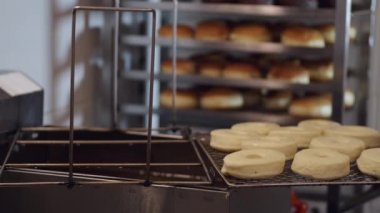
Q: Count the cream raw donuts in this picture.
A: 10